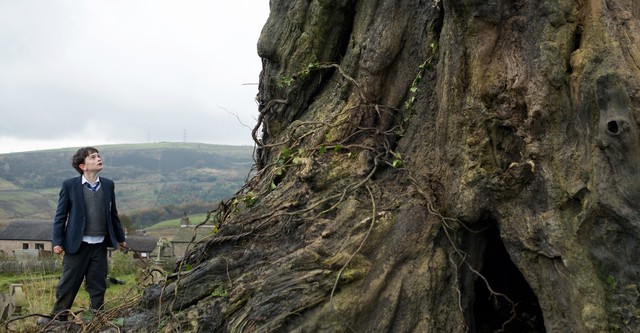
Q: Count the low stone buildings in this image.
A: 3